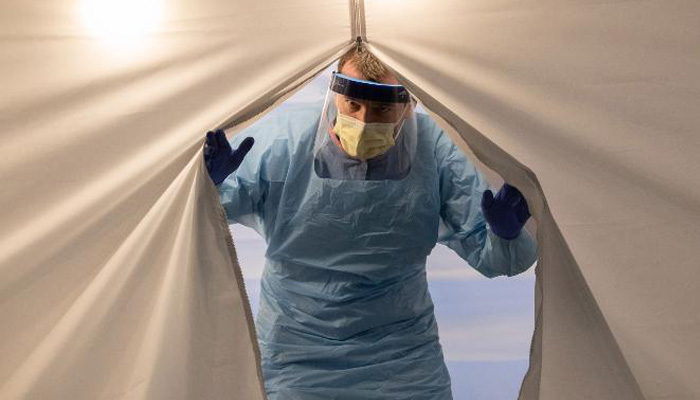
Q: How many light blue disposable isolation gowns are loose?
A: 1